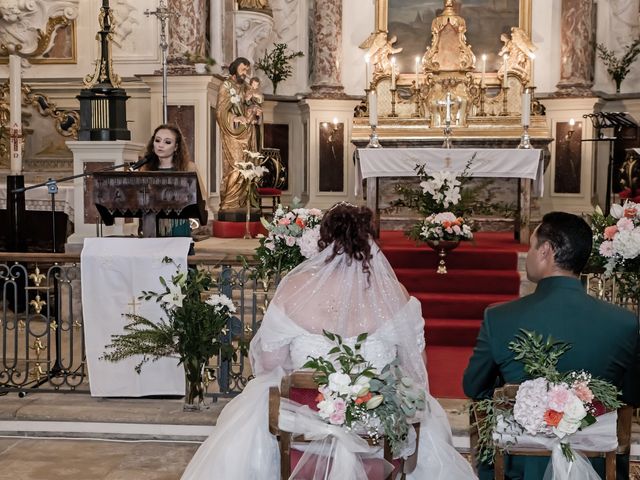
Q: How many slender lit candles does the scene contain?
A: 6